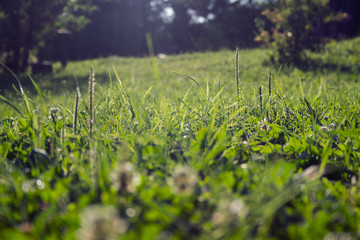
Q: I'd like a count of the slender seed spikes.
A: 5